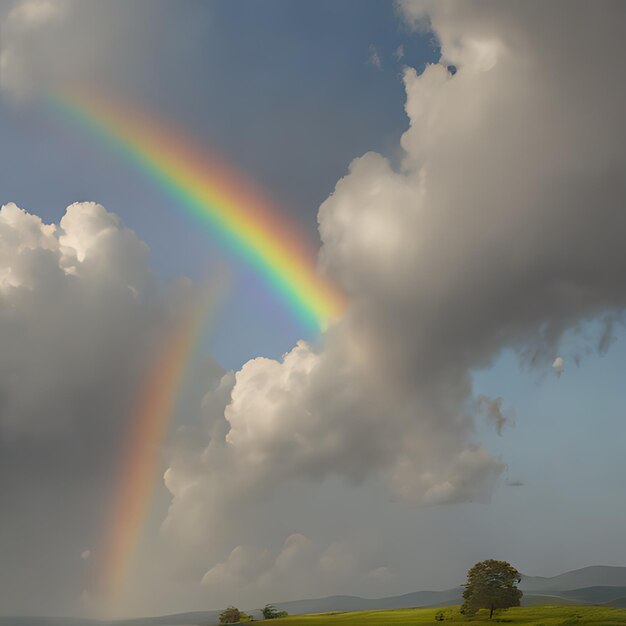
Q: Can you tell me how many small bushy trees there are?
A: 2